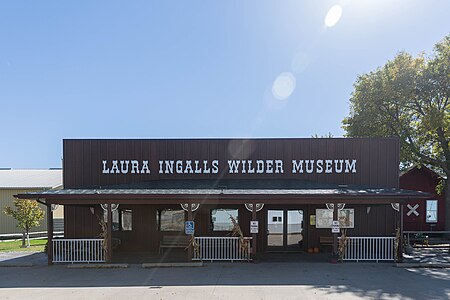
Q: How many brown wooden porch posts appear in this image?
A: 6